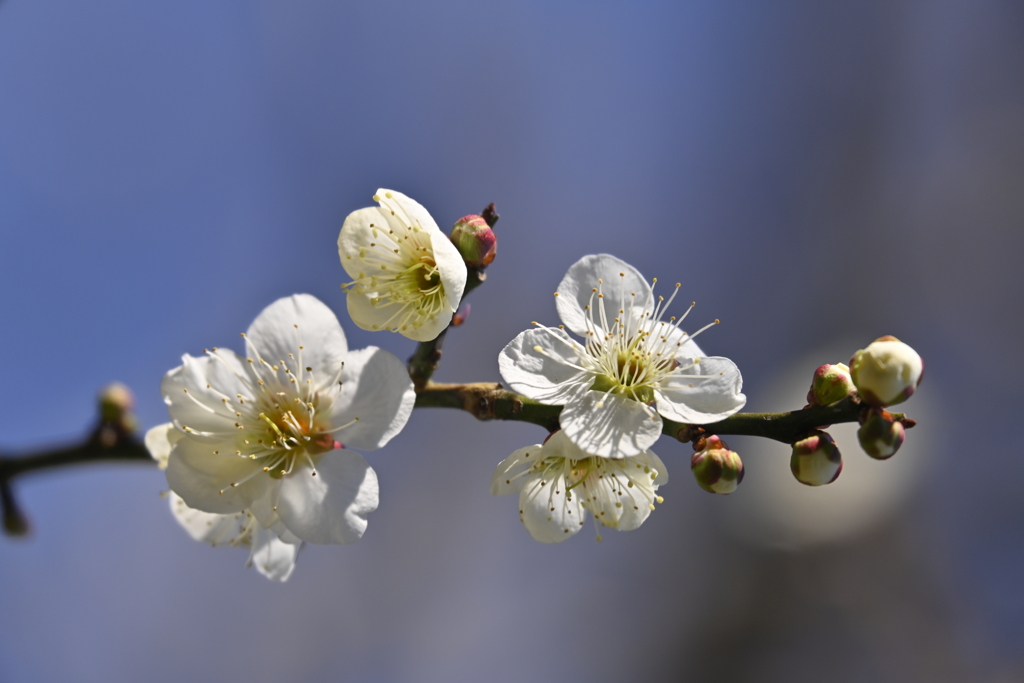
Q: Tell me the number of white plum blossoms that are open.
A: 5